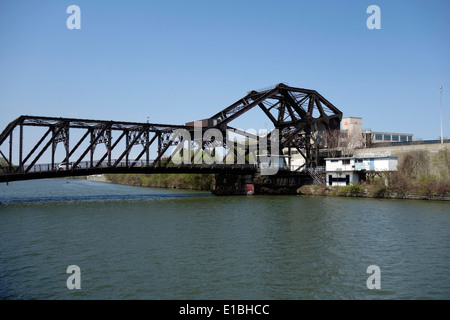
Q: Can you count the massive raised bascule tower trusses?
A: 1